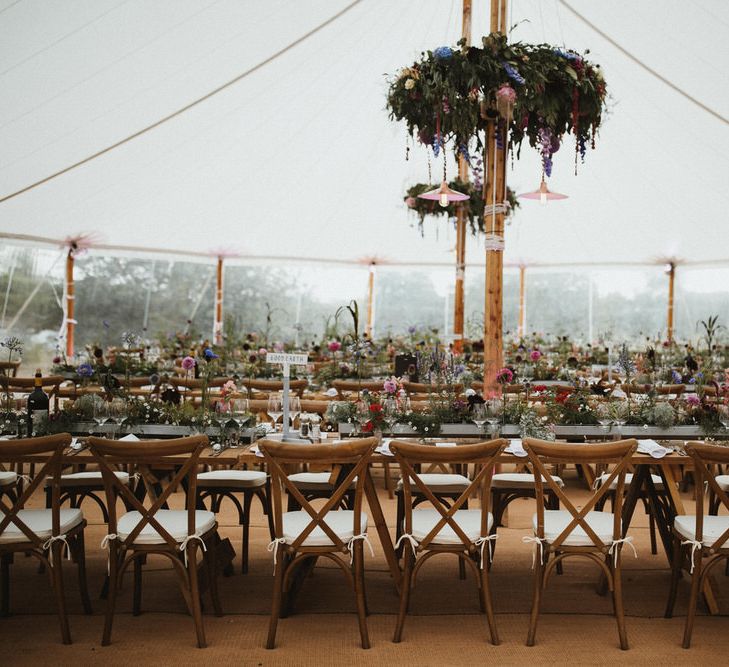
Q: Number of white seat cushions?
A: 14